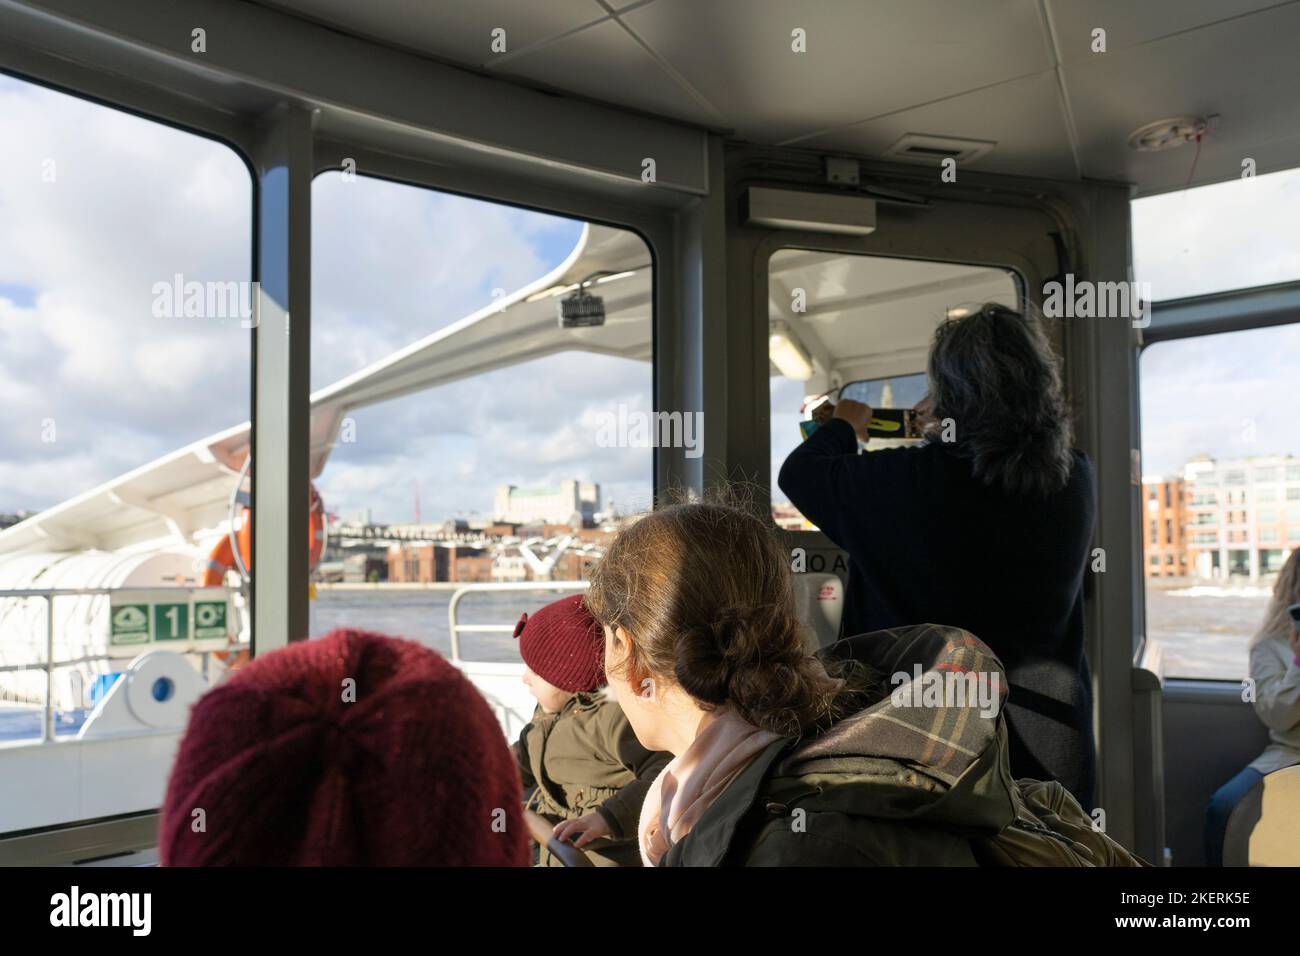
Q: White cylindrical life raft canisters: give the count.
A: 1